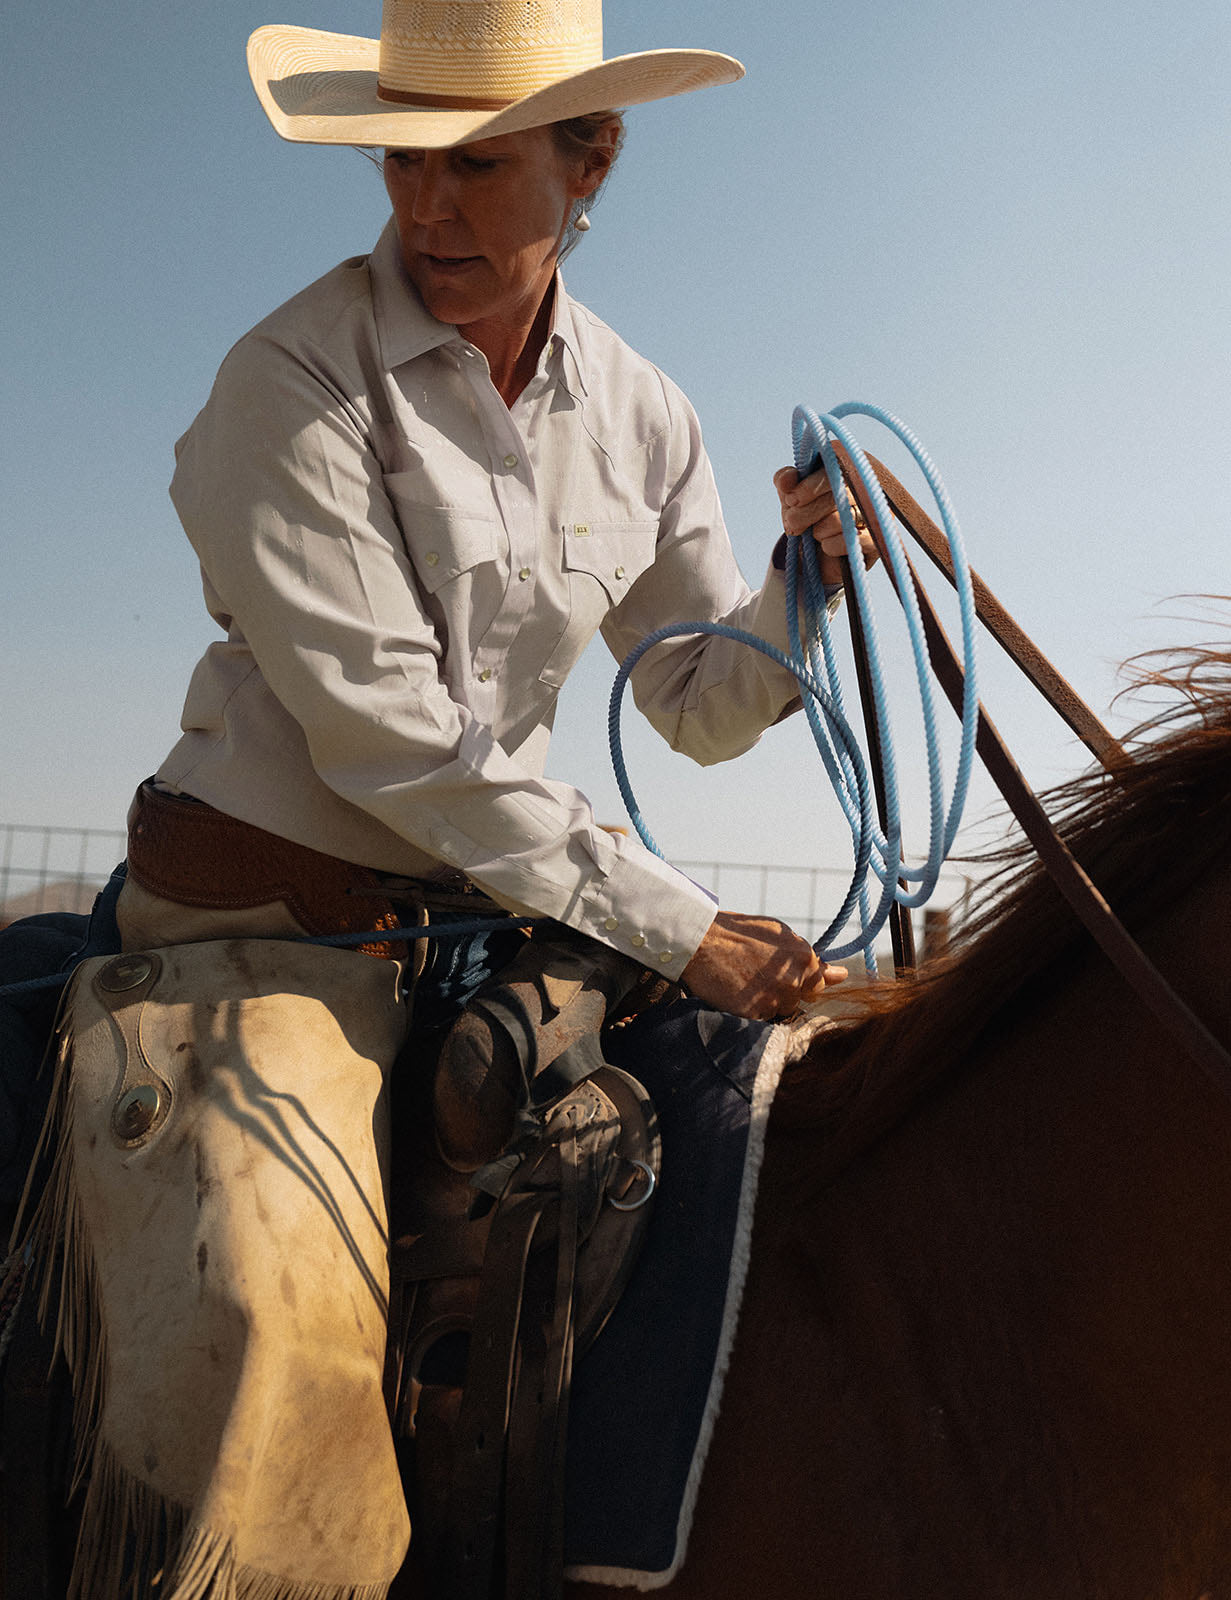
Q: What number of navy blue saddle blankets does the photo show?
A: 1